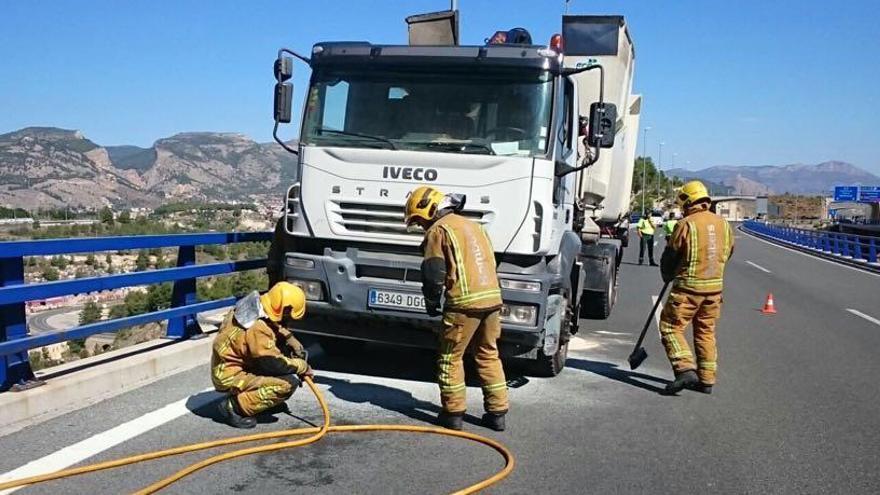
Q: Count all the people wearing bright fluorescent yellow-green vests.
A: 2